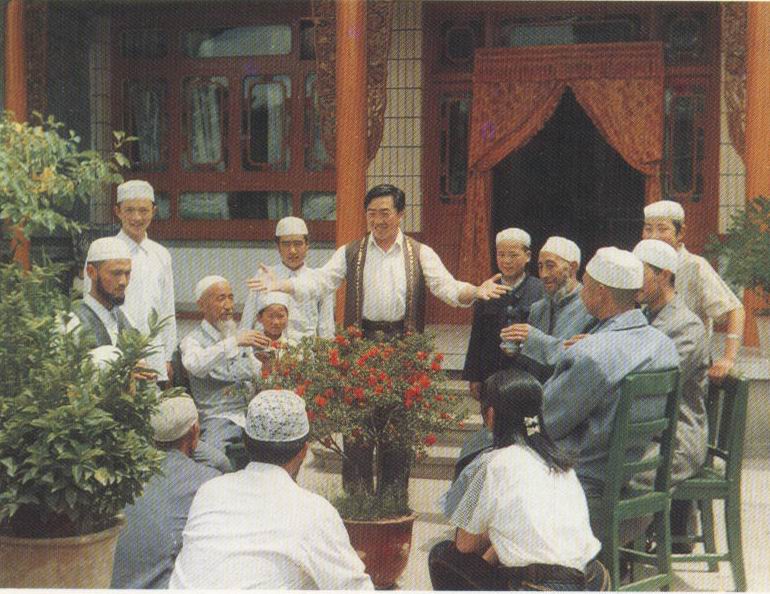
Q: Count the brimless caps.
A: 12